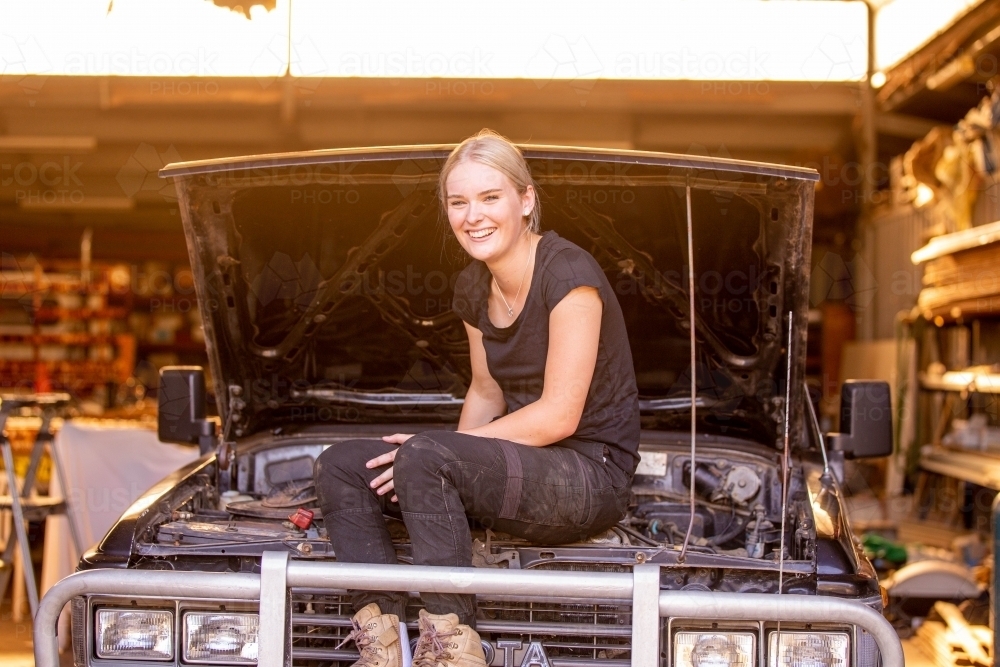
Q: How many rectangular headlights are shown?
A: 4